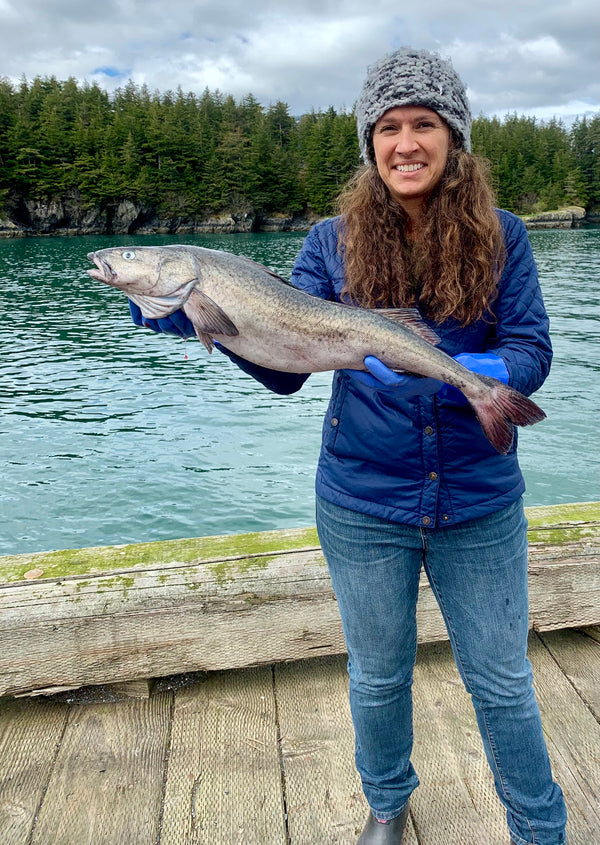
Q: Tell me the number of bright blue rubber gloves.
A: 2